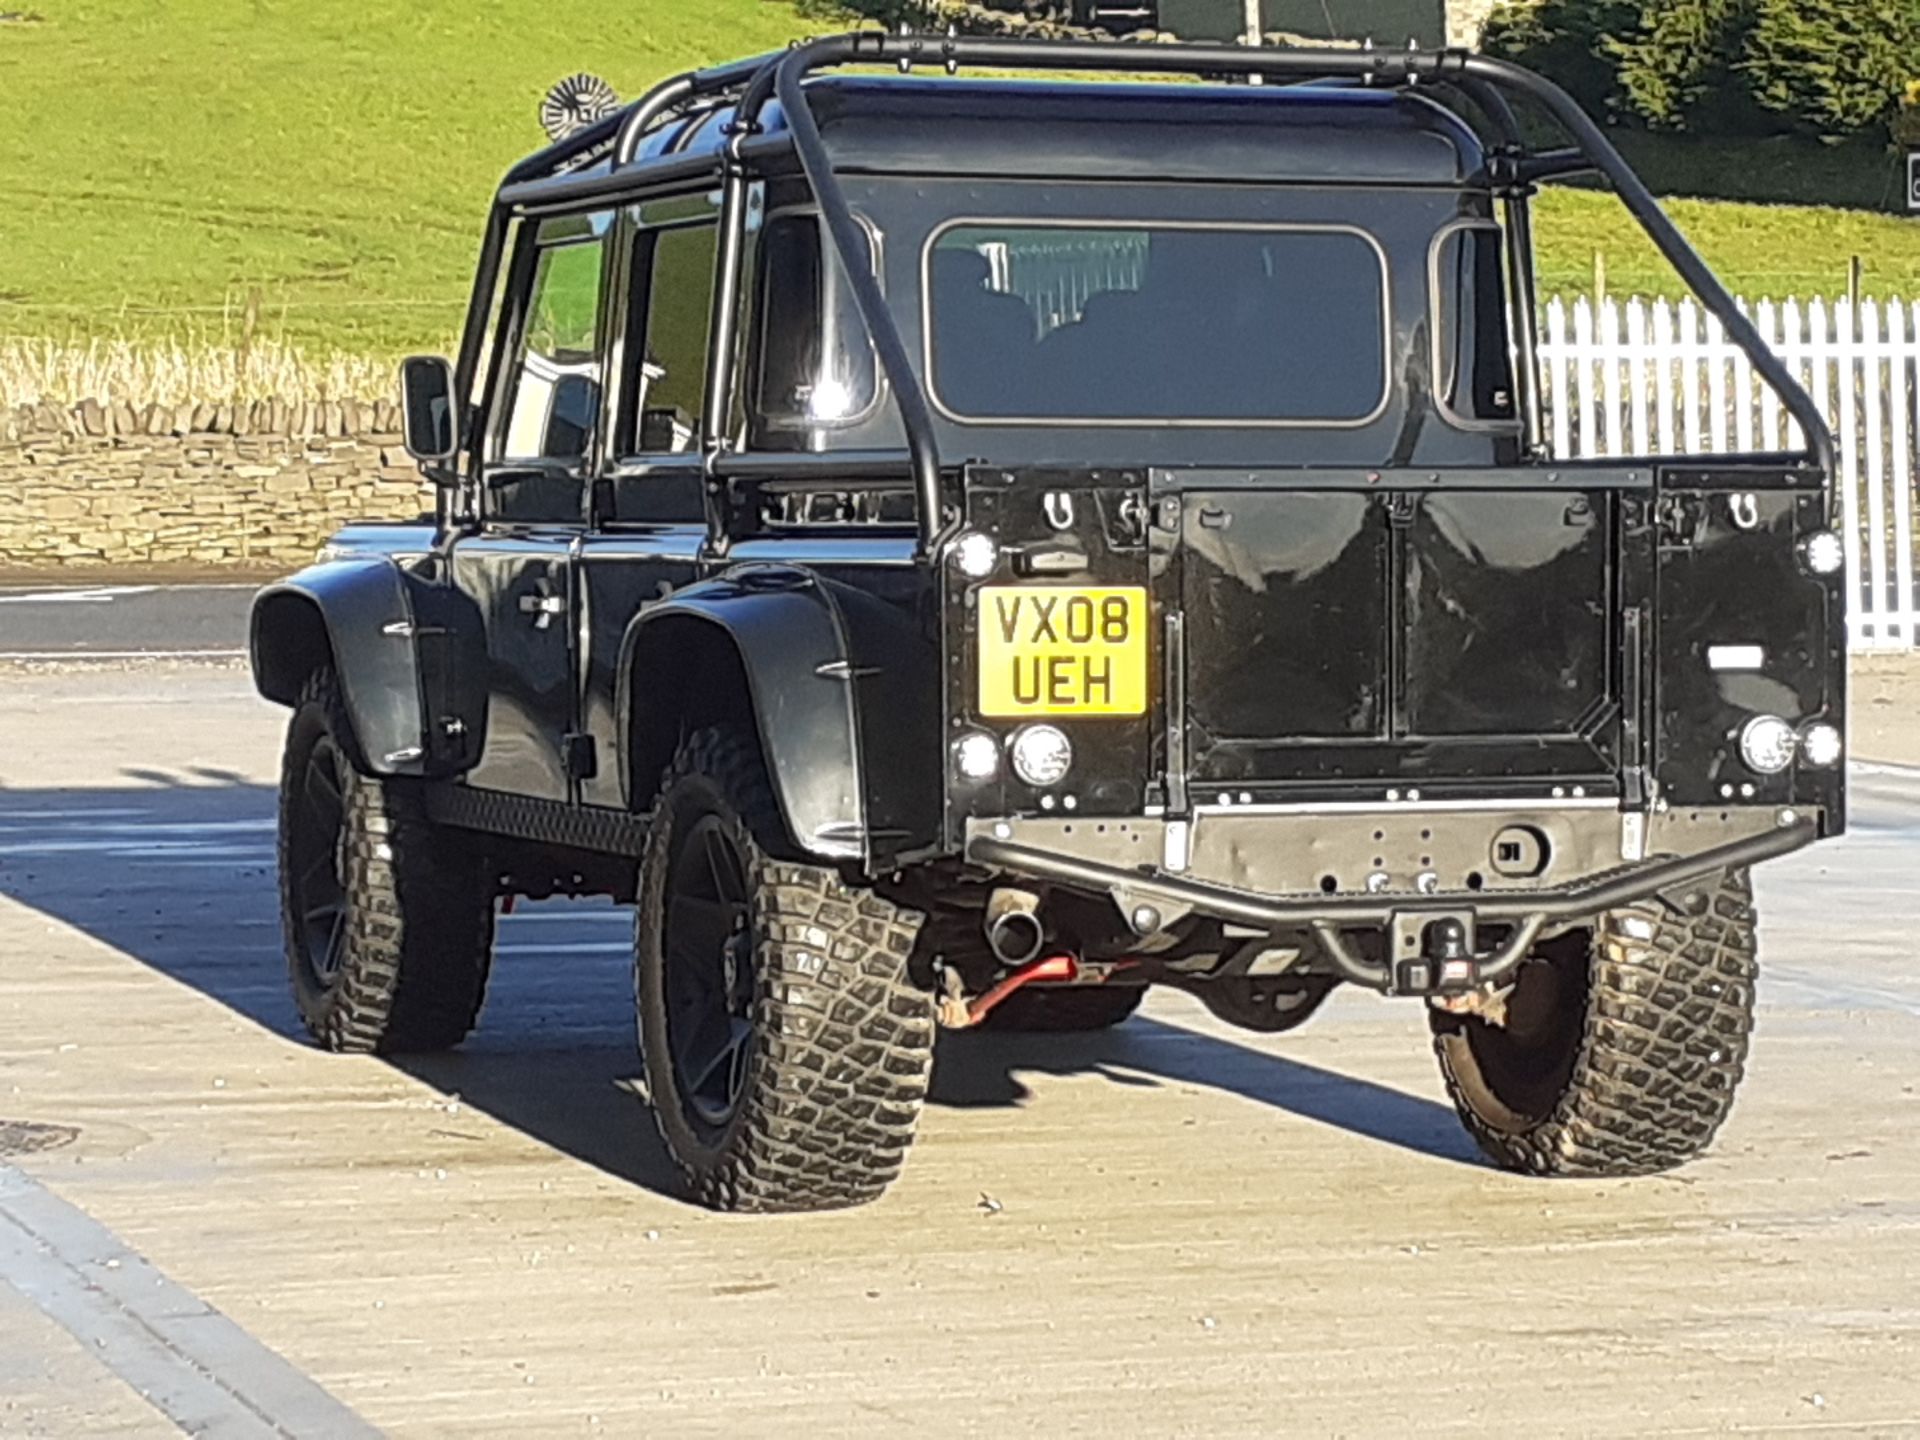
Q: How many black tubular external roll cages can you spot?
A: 1